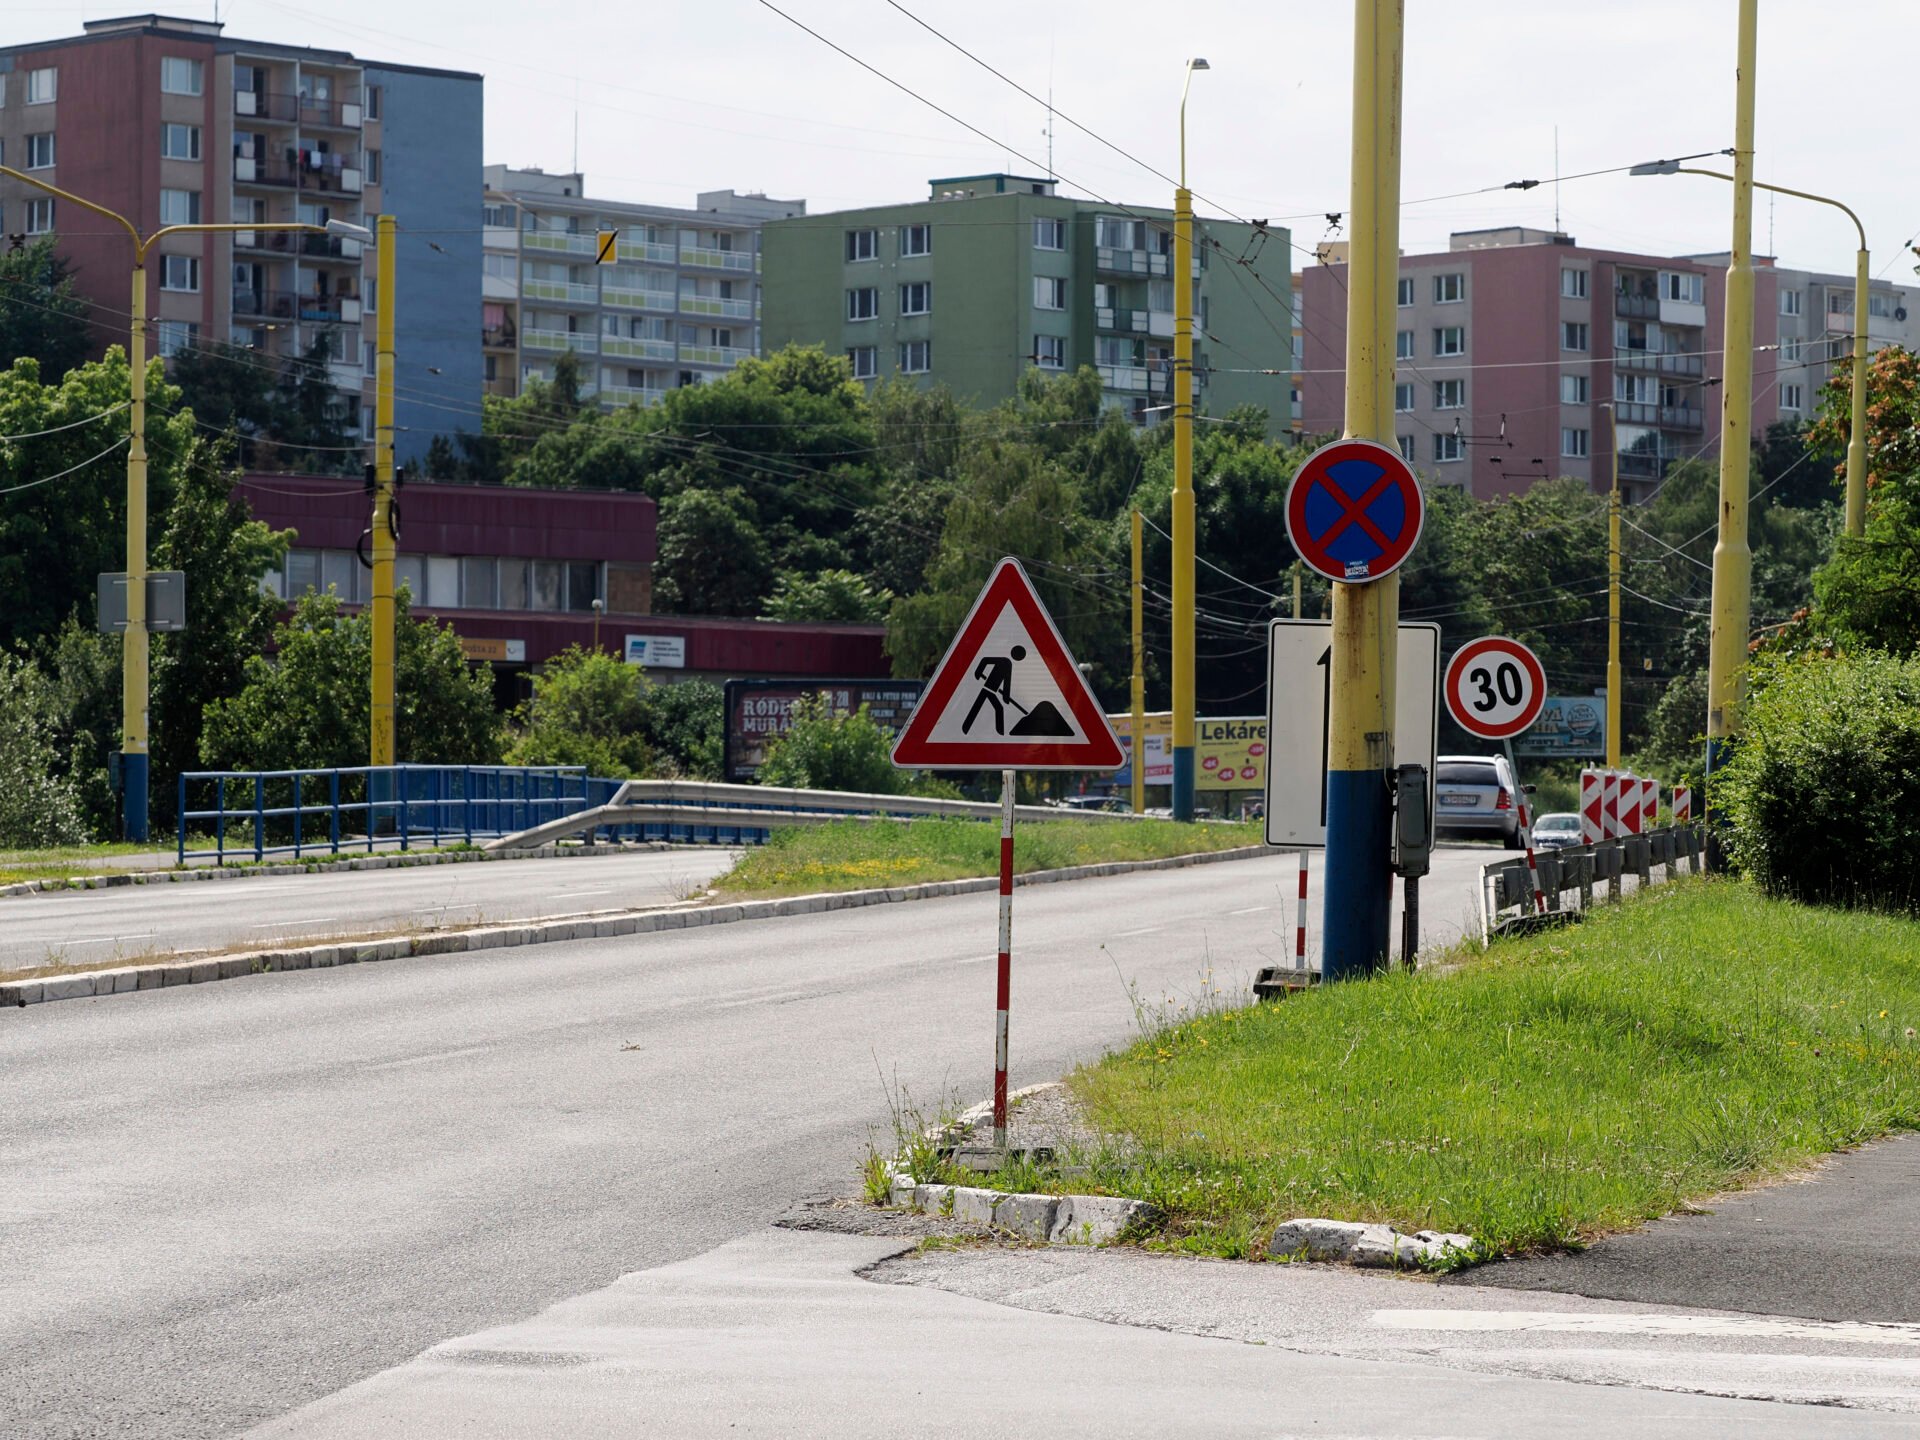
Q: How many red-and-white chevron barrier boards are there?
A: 5